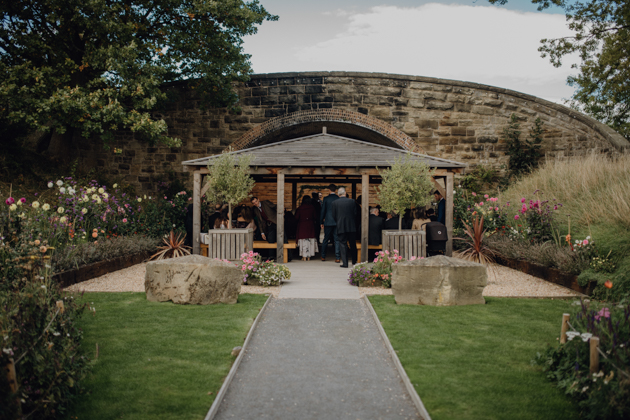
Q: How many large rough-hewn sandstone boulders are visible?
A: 2